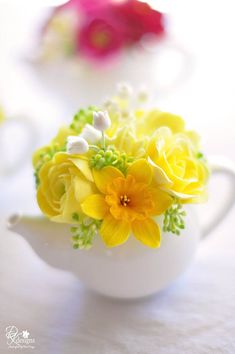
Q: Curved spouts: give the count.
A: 1